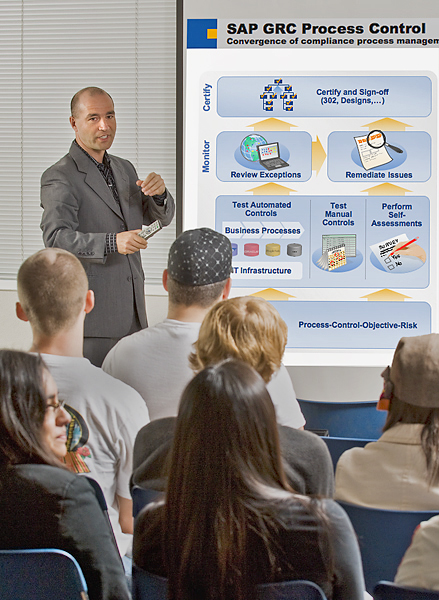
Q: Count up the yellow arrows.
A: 7